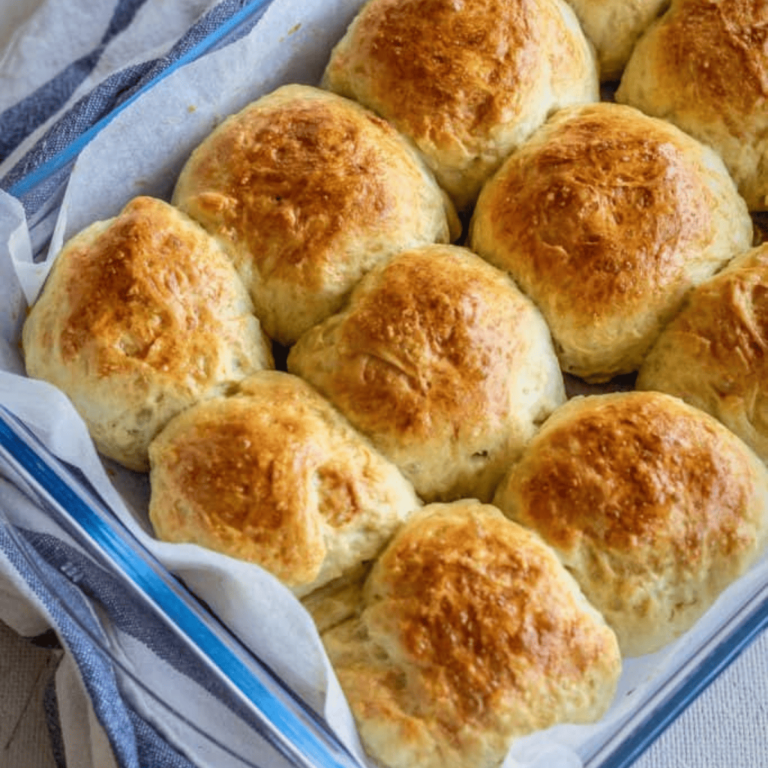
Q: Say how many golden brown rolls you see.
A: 11